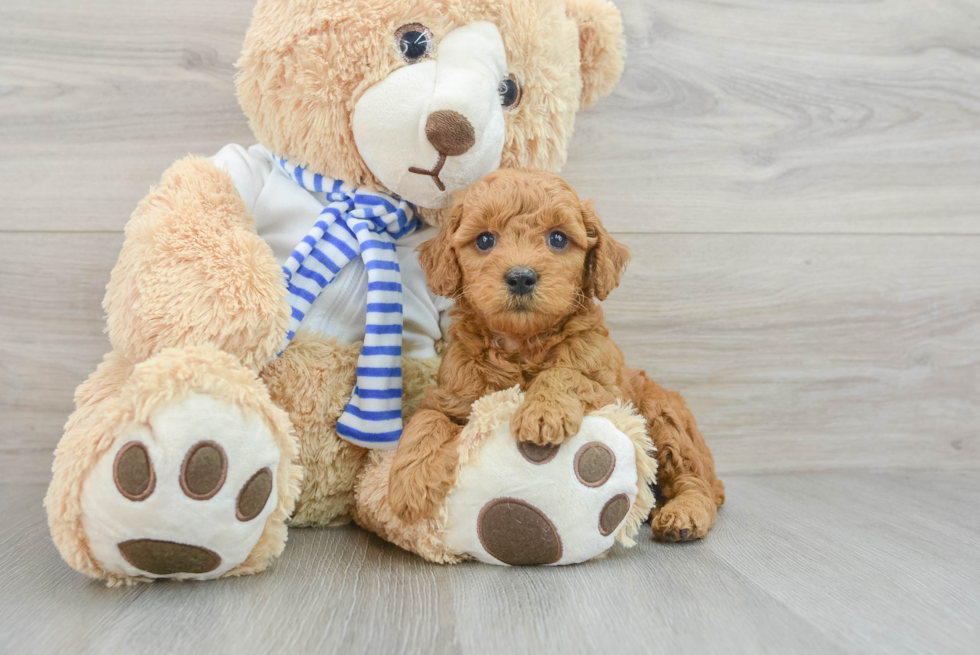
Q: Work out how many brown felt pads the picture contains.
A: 8